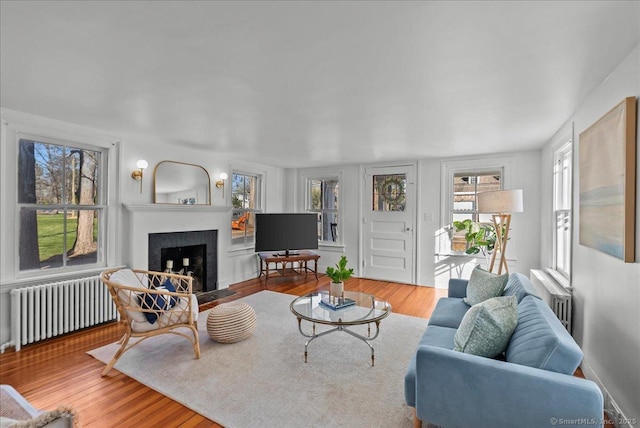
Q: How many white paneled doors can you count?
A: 1